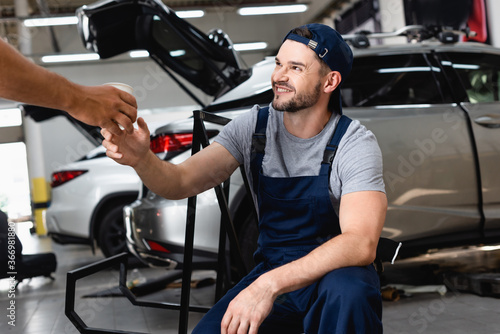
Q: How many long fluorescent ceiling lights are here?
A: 6